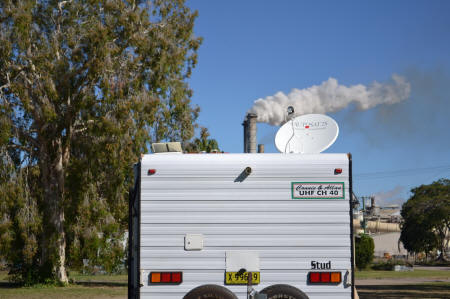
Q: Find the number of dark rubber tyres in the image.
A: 2